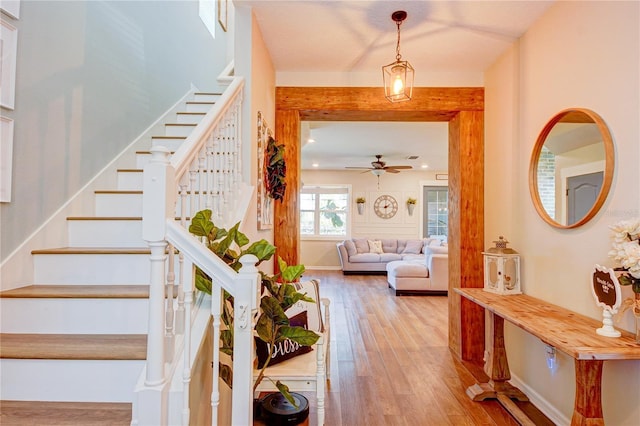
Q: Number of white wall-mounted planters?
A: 2